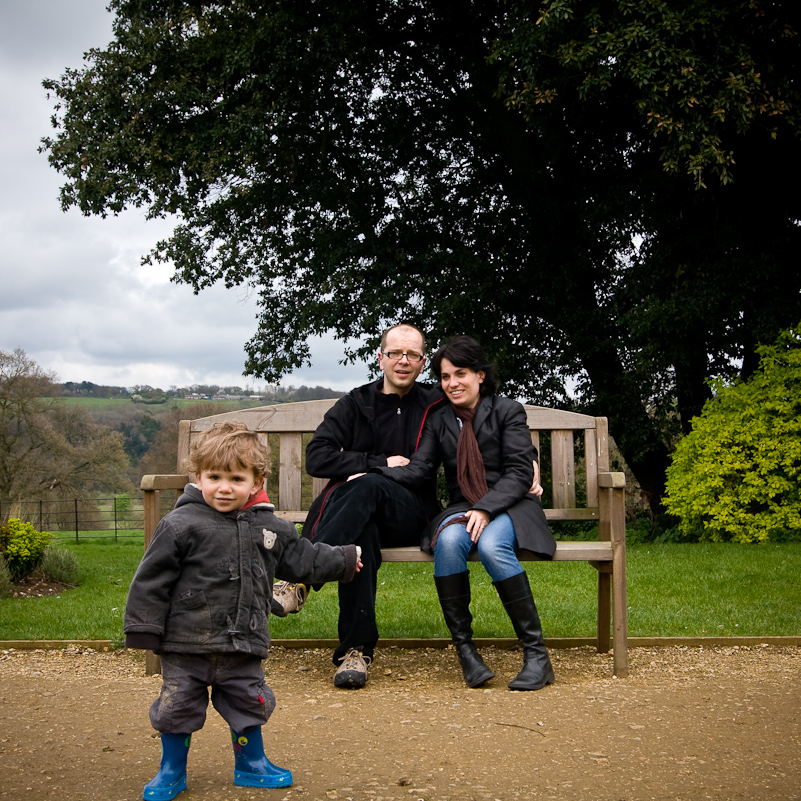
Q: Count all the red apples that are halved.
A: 0